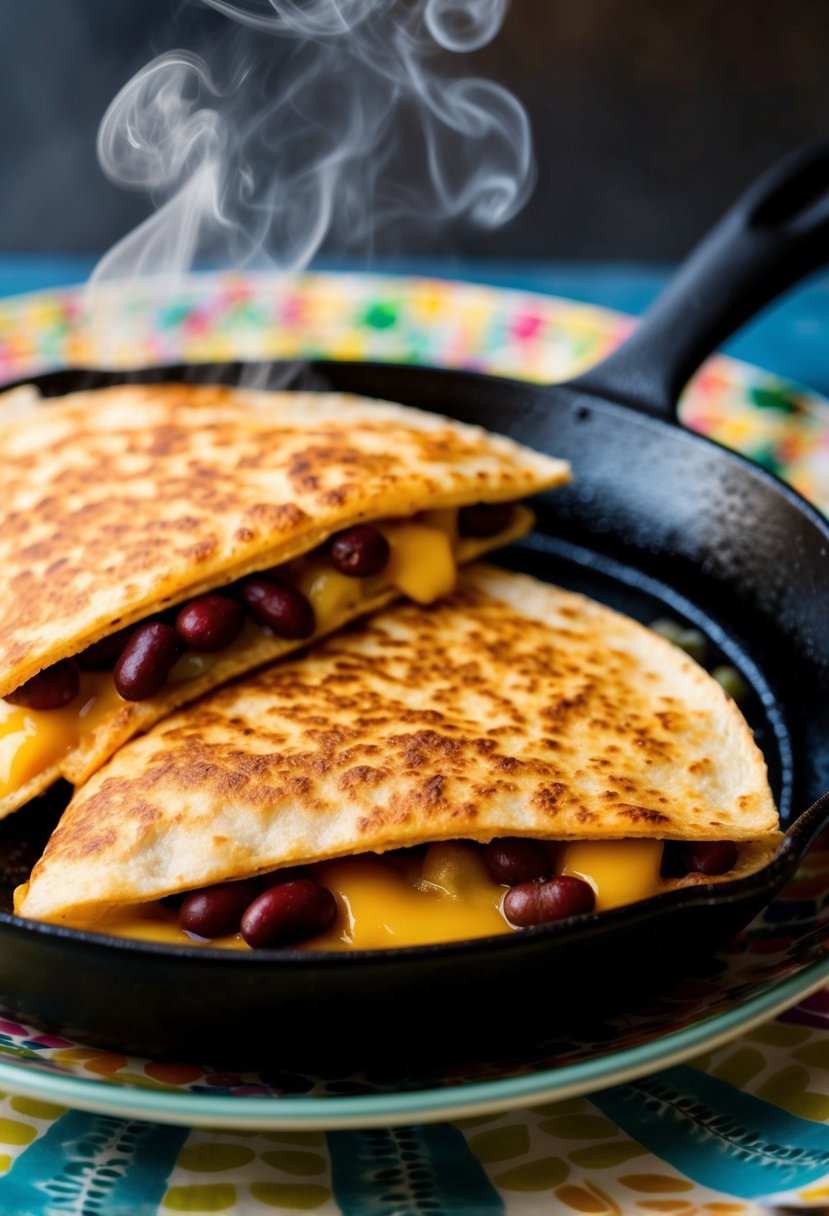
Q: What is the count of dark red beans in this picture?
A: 12